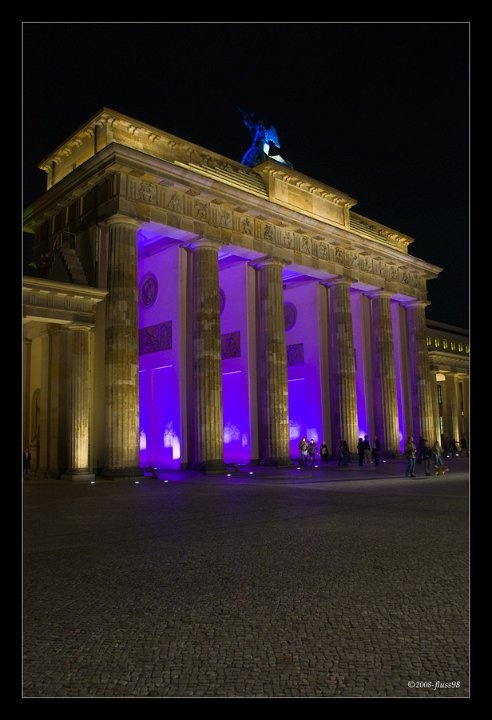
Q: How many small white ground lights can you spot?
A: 11